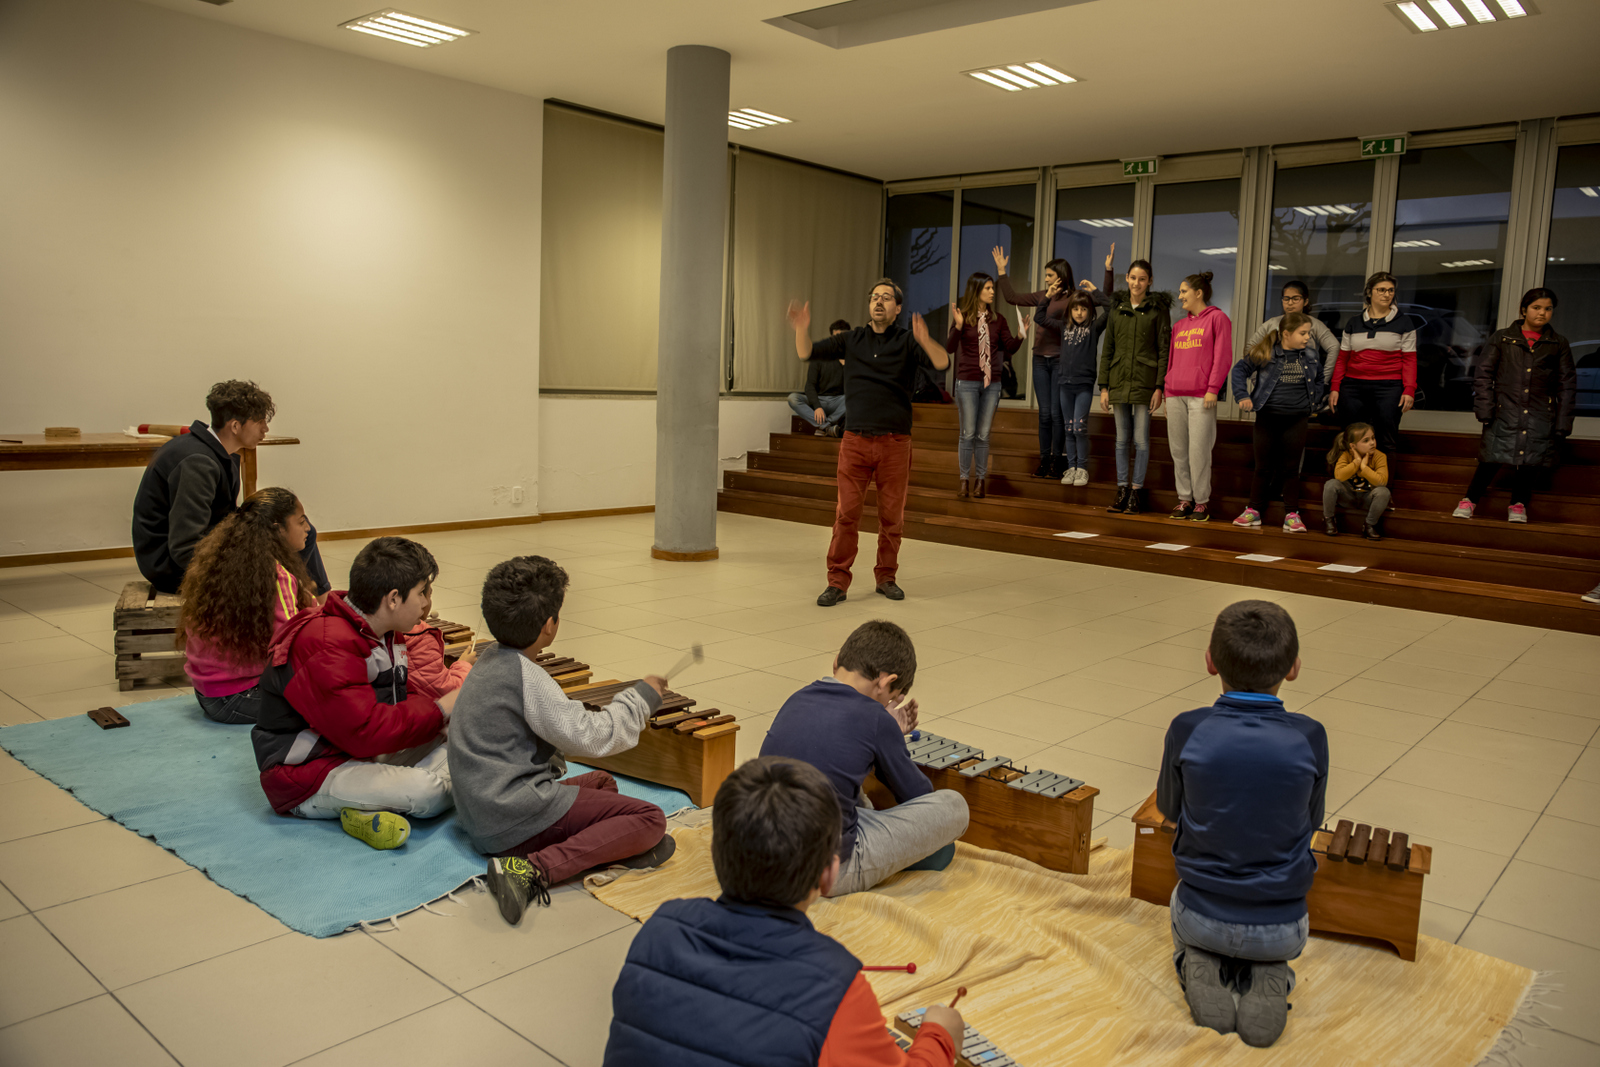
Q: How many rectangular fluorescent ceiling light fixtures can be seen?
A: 4